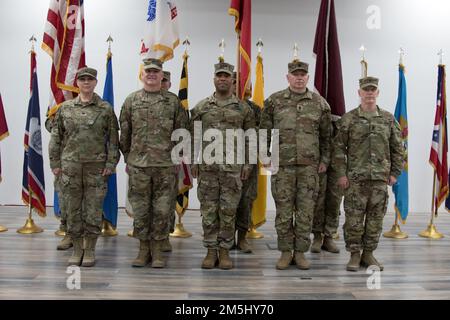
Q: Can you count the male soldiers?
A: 4